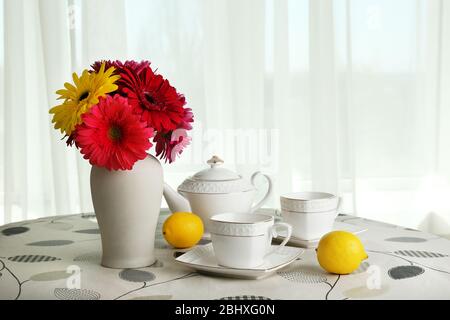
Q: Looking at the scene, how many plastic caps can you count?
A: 0